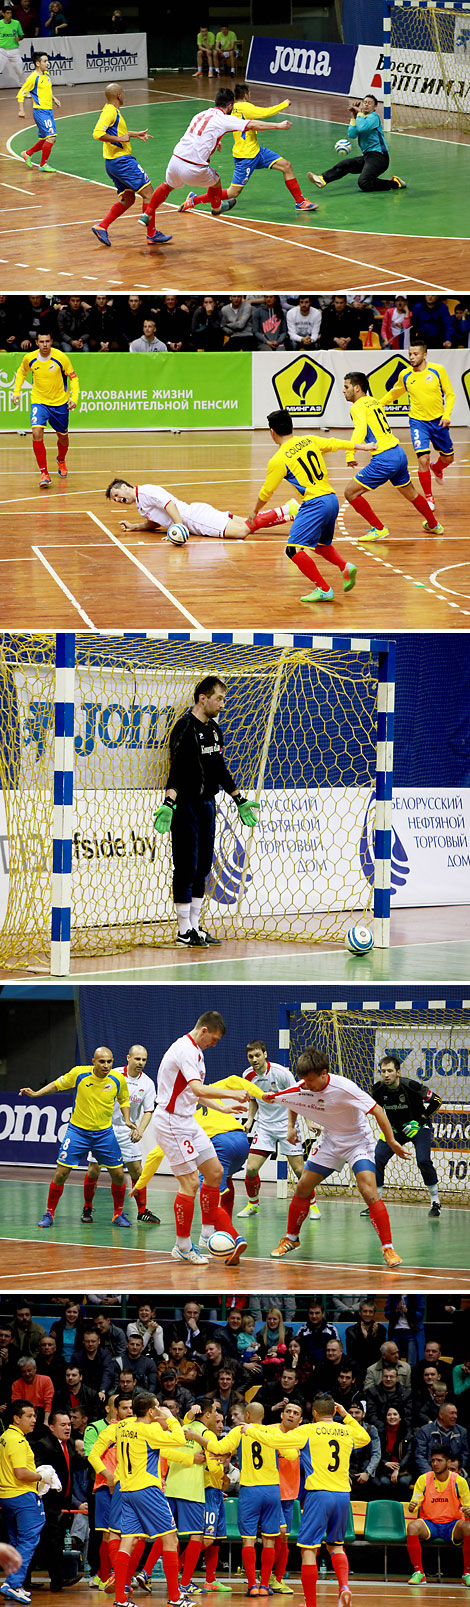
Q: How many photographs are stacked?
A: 5